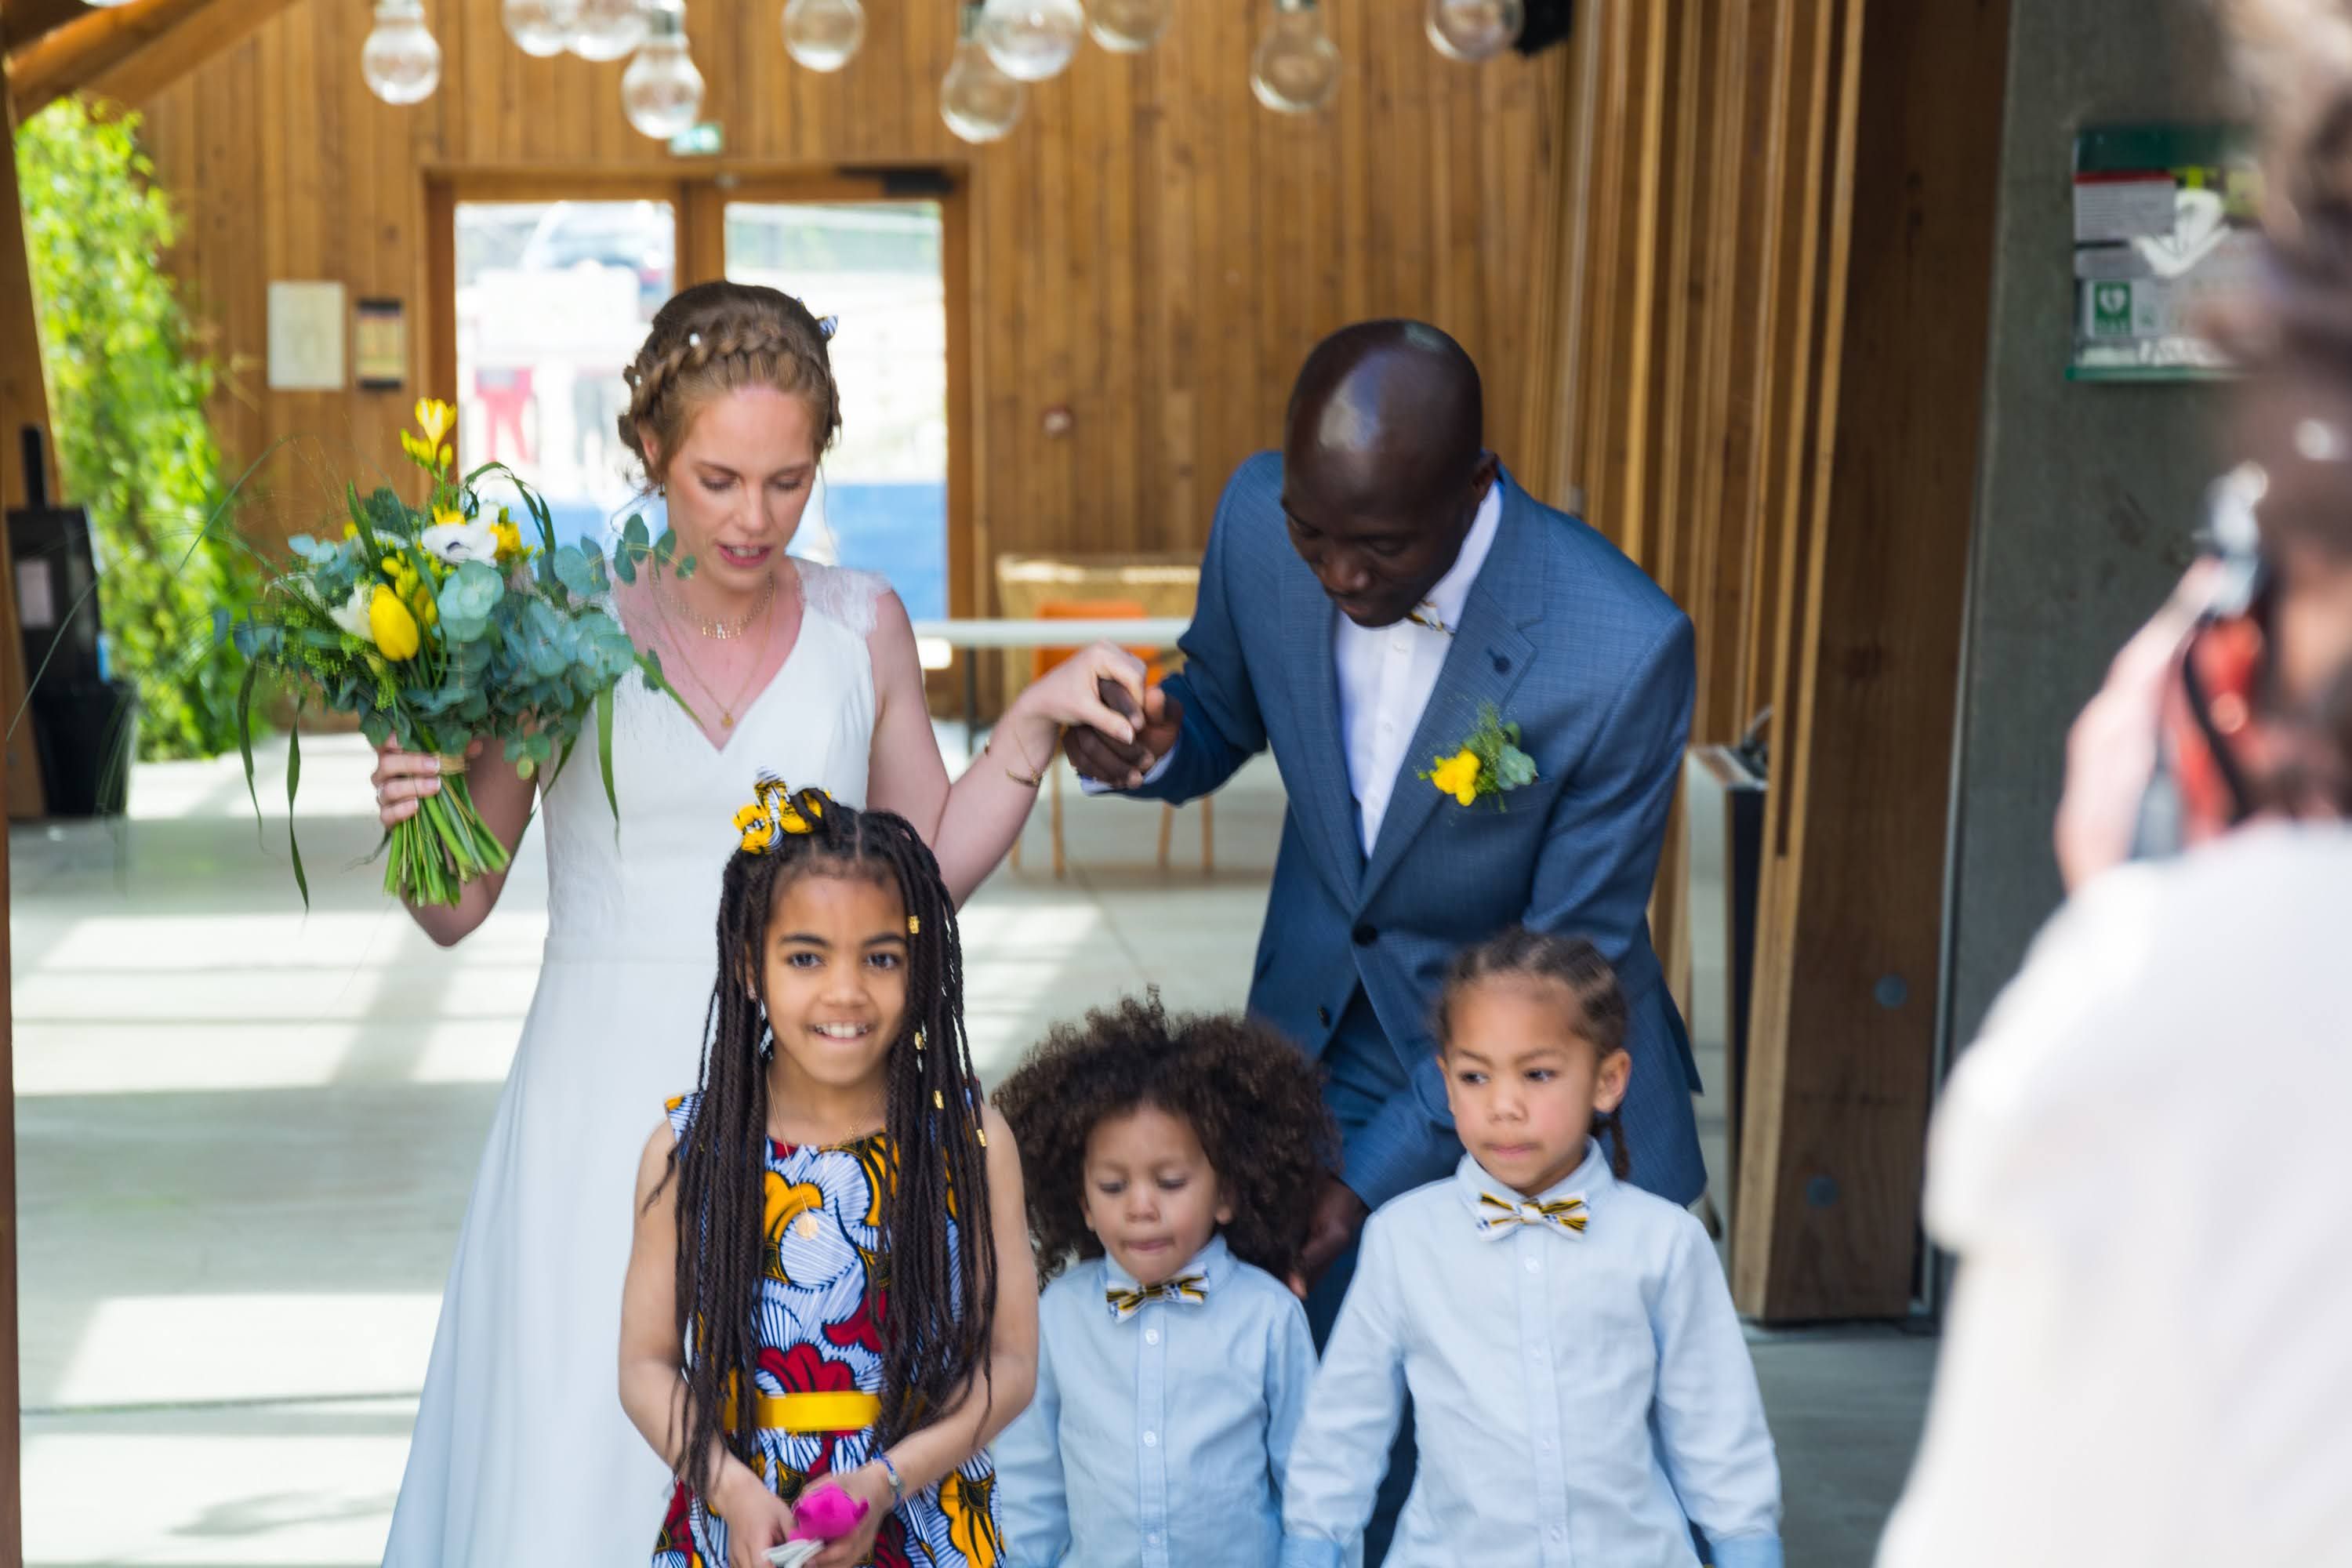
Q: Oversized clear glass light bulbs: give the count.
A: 10